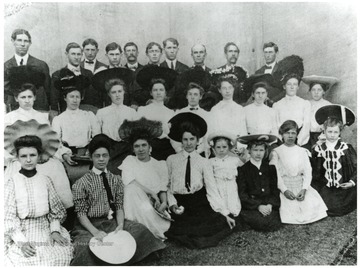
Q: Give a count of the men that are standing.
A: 10